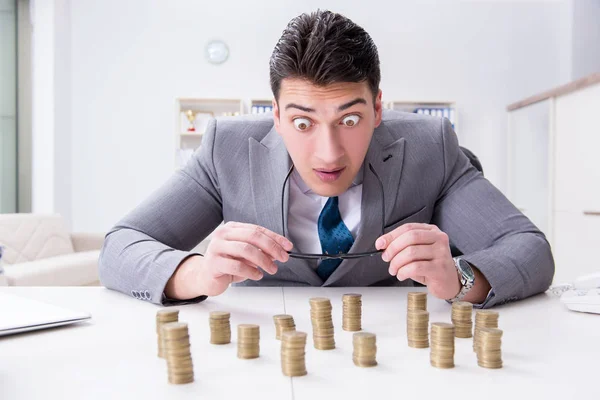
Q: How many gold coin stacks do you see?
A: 15